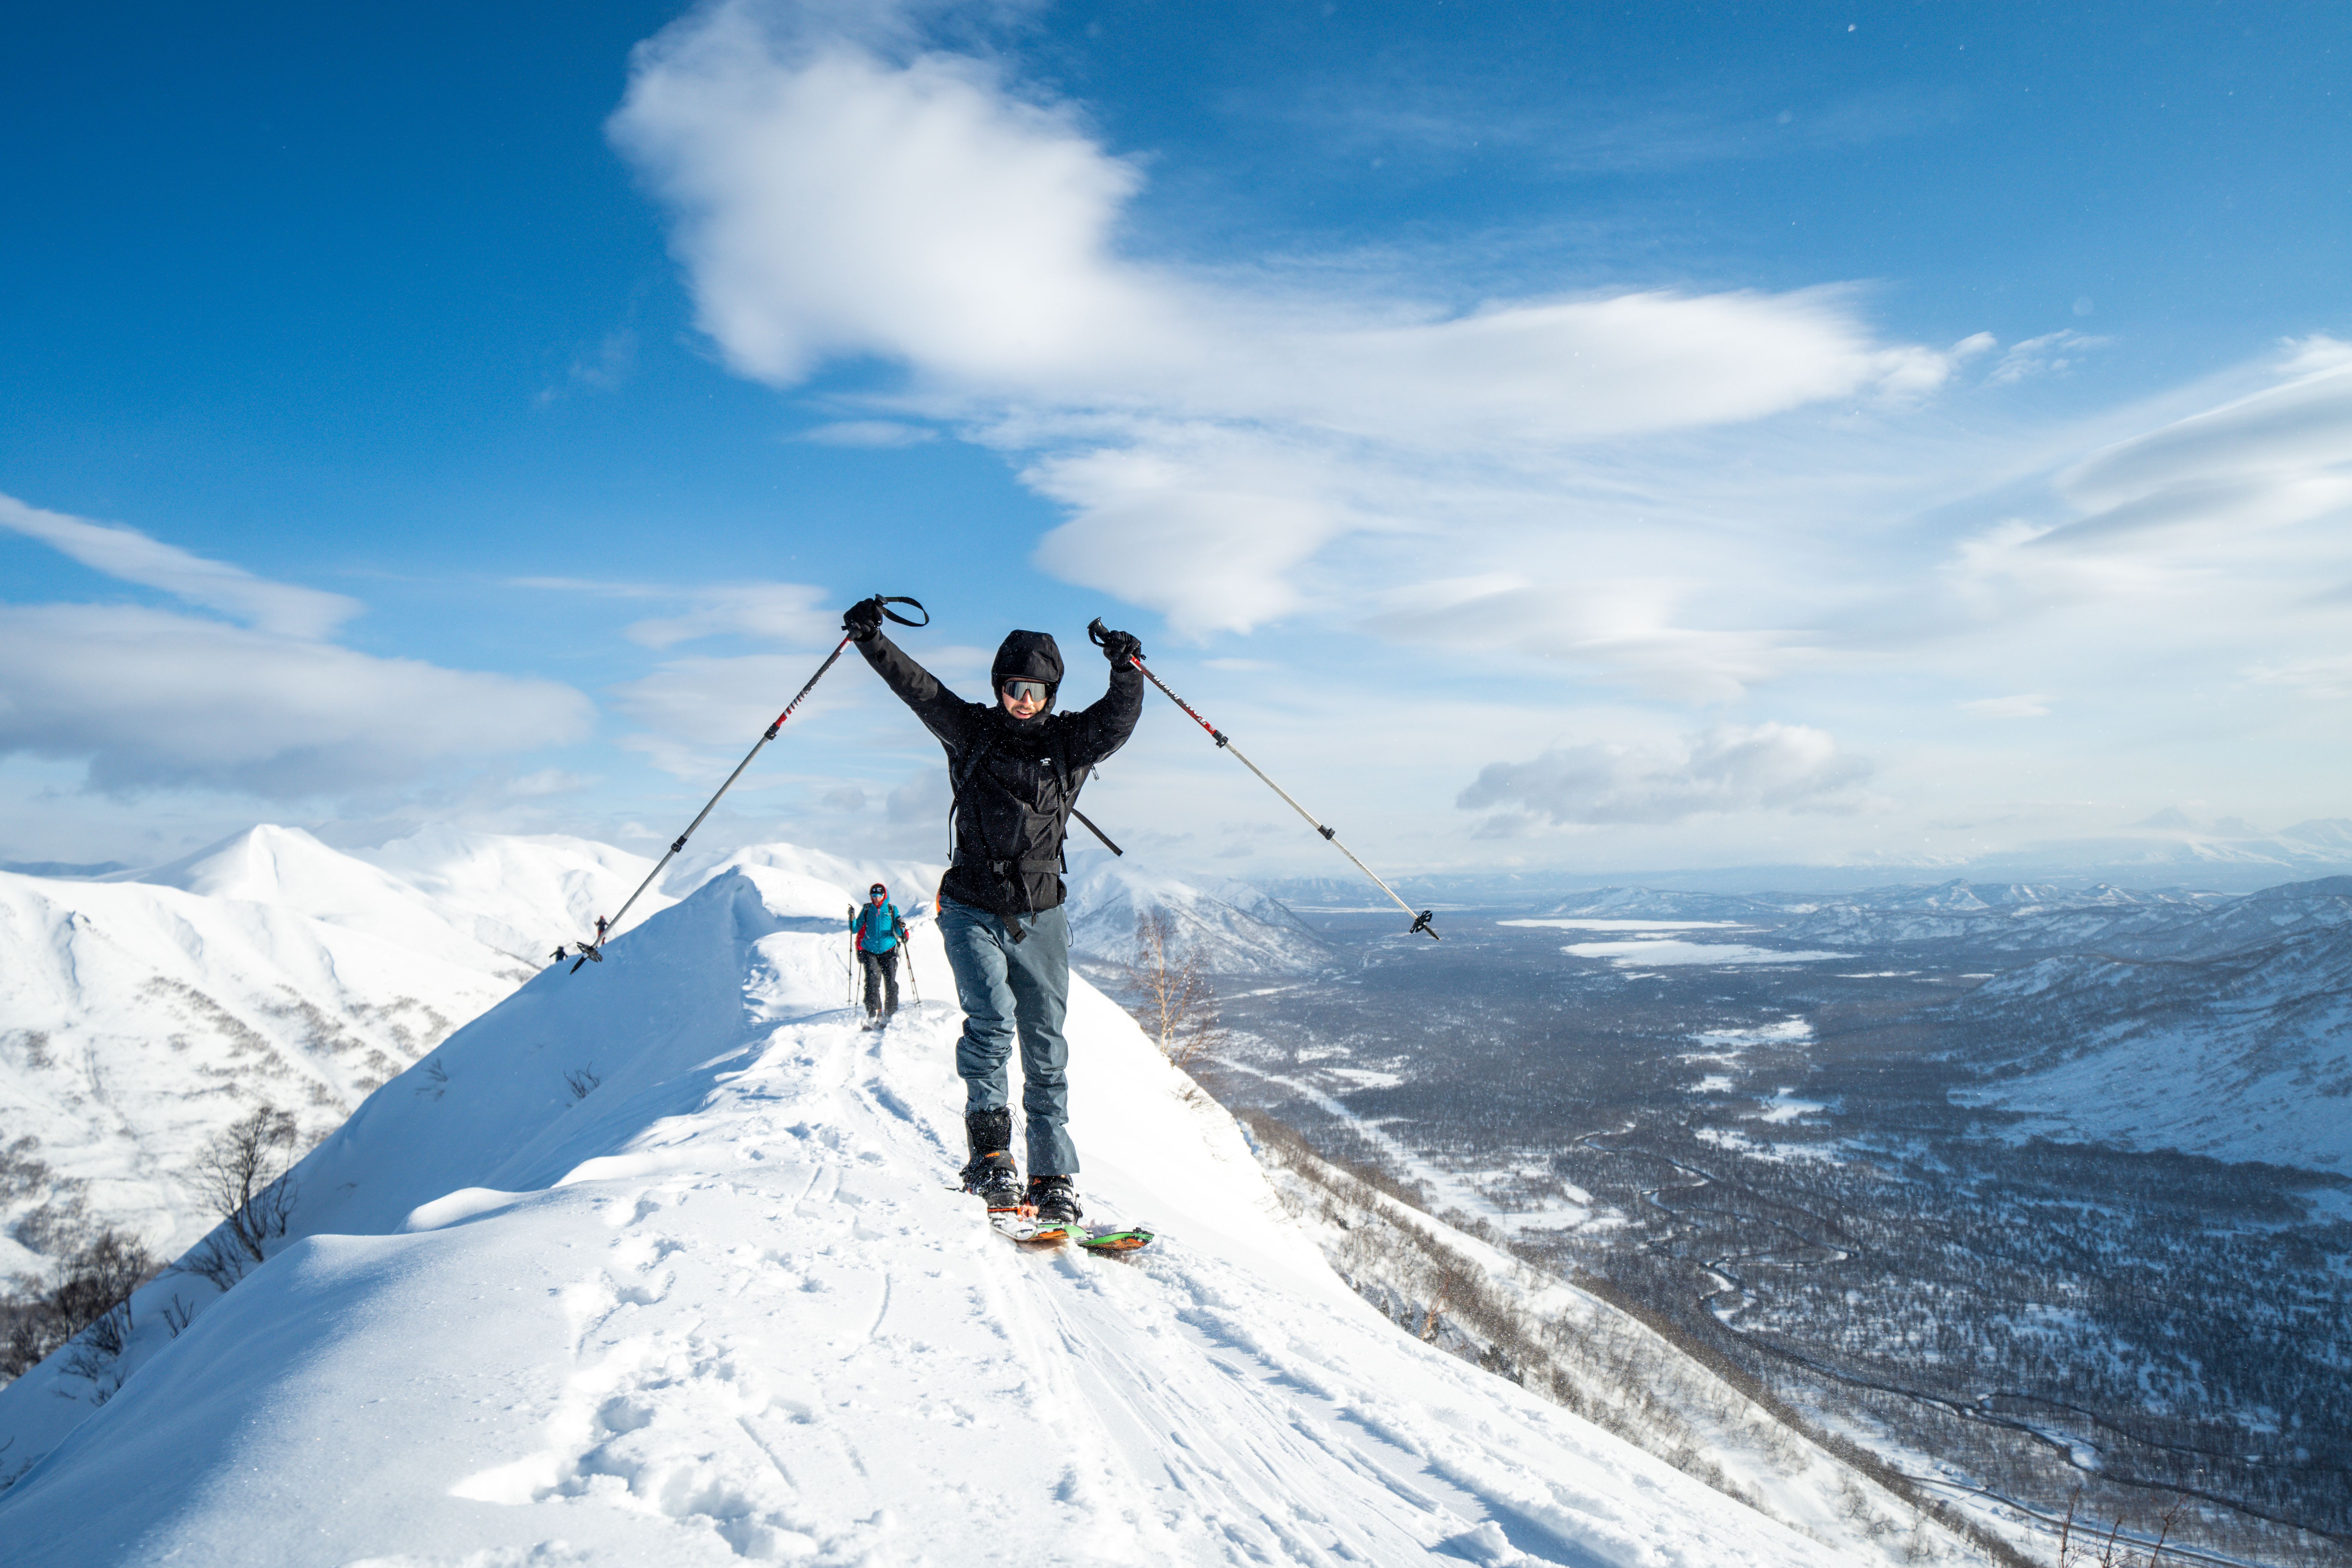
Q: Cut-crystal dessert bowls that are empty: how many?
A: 0